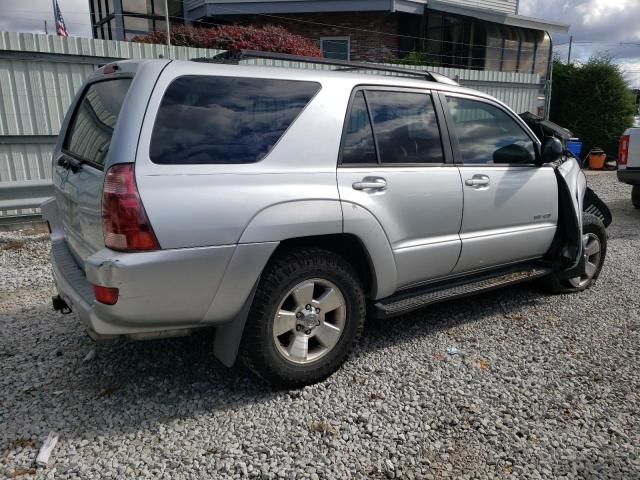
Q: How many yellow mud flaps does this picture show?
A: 0